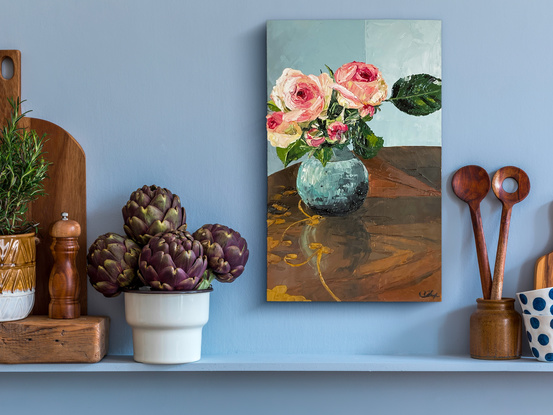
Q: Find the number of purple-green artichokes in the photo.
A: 4